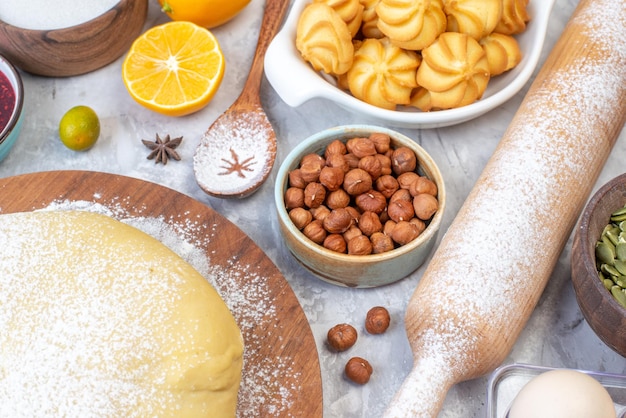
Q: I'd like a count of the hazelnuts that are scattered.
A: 3